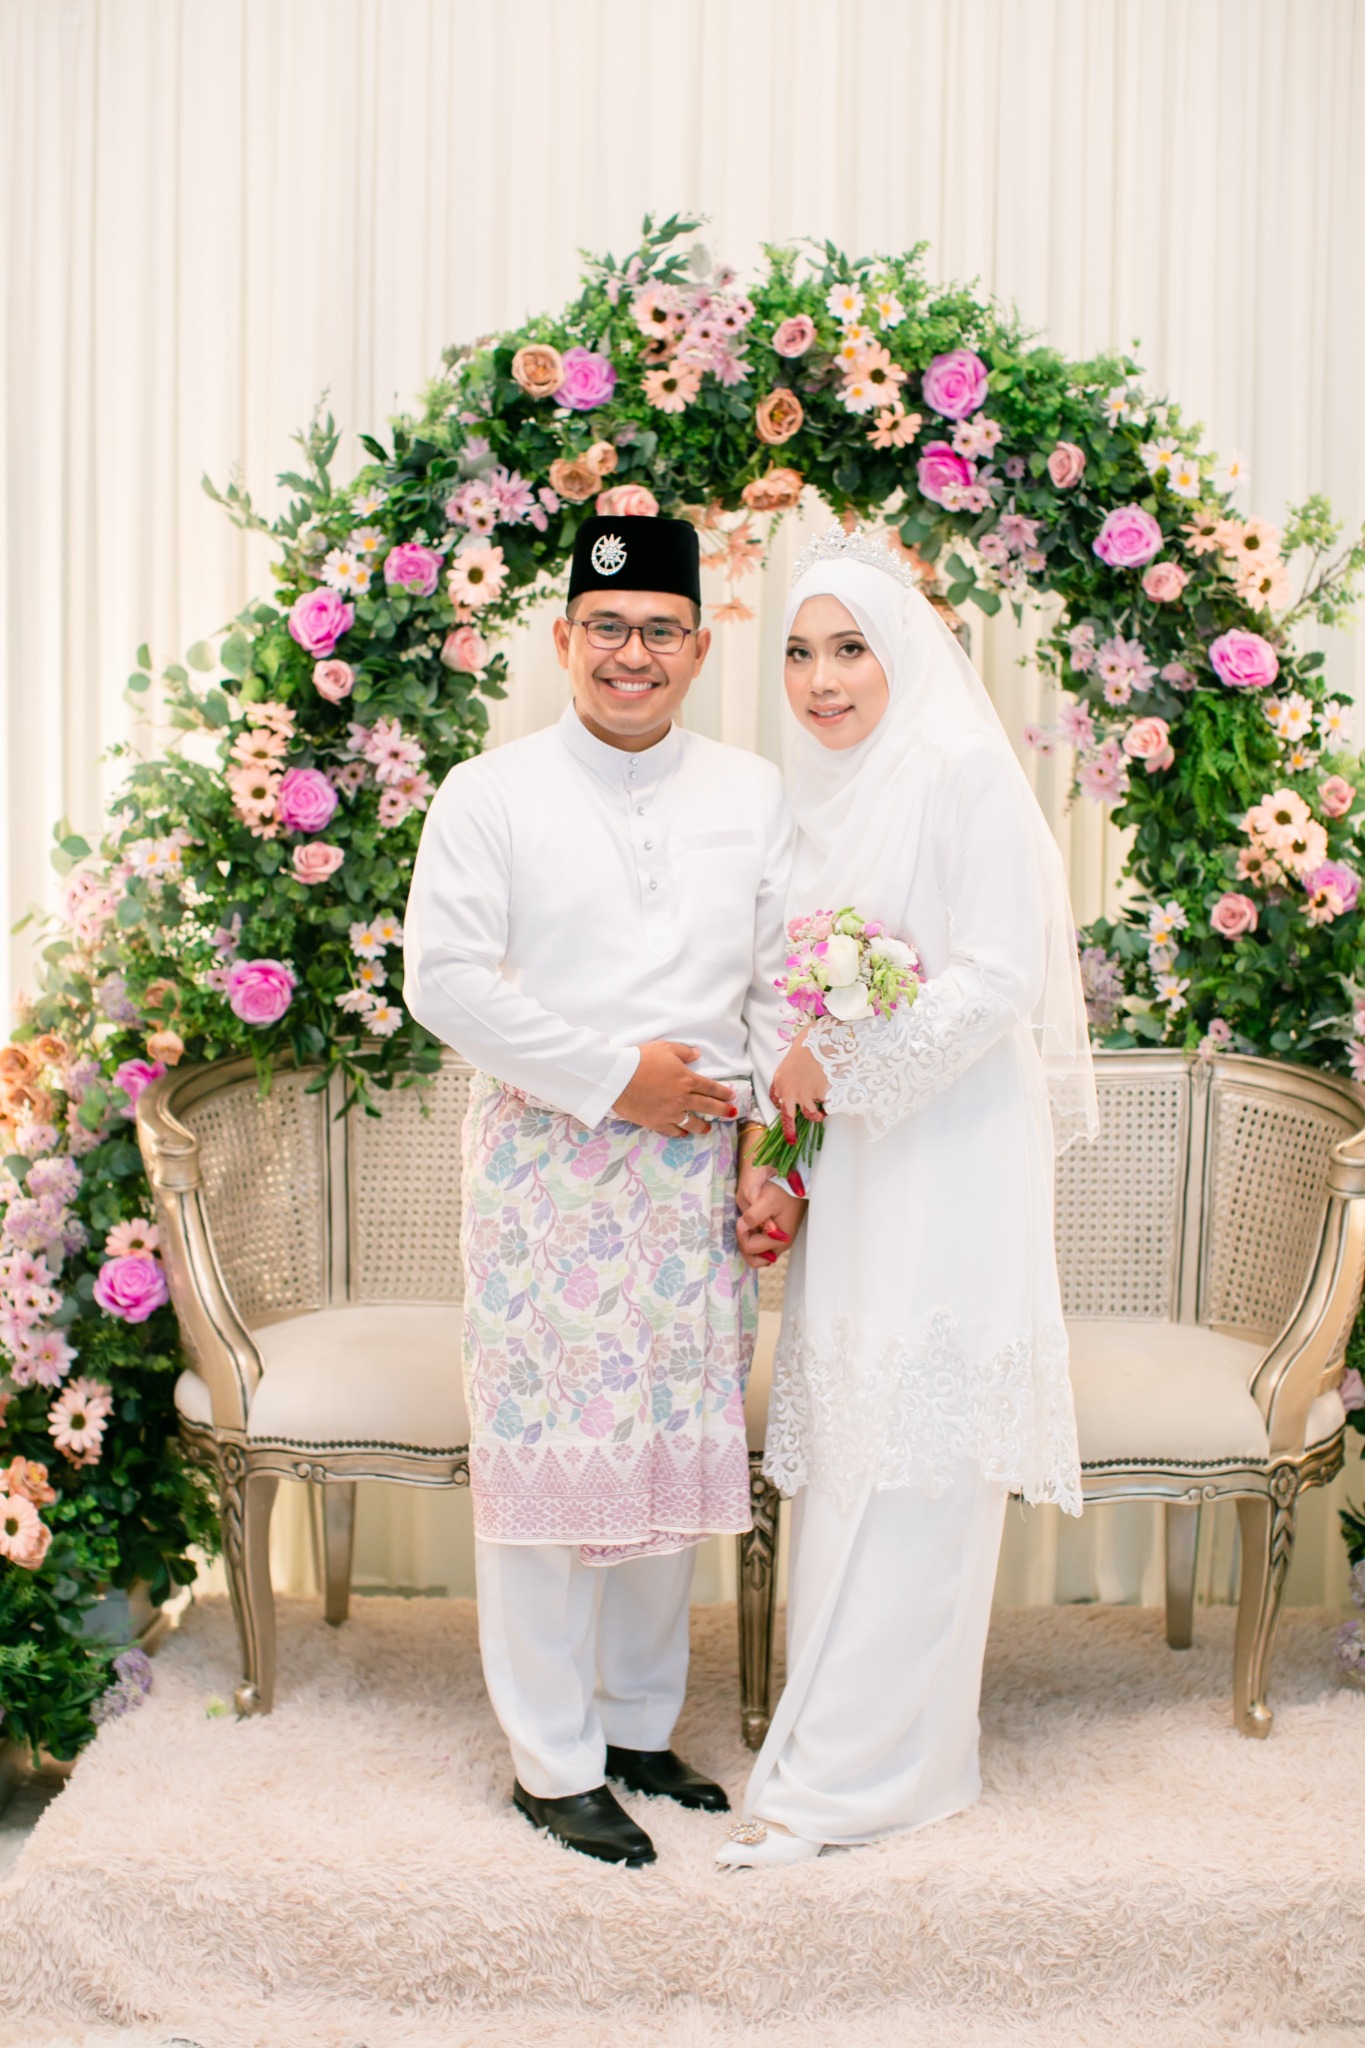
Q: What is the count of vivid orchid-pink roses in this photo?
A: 12